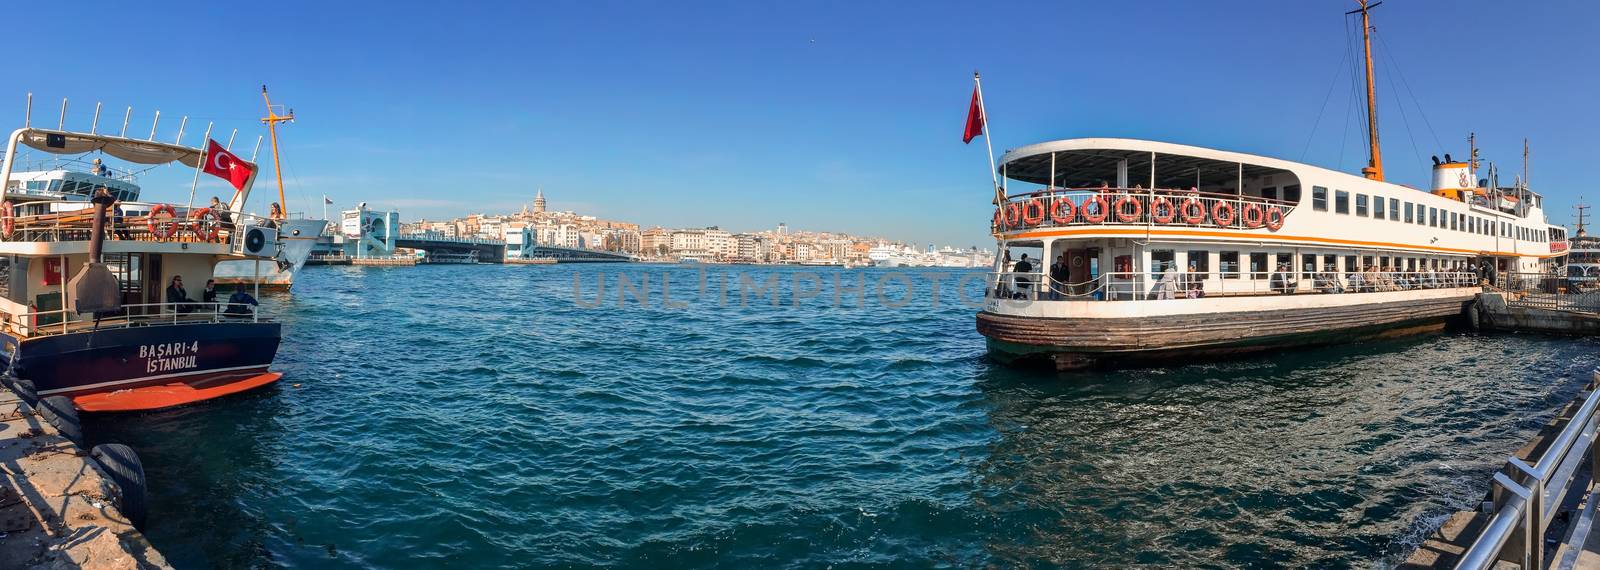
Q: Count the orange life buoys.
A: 14